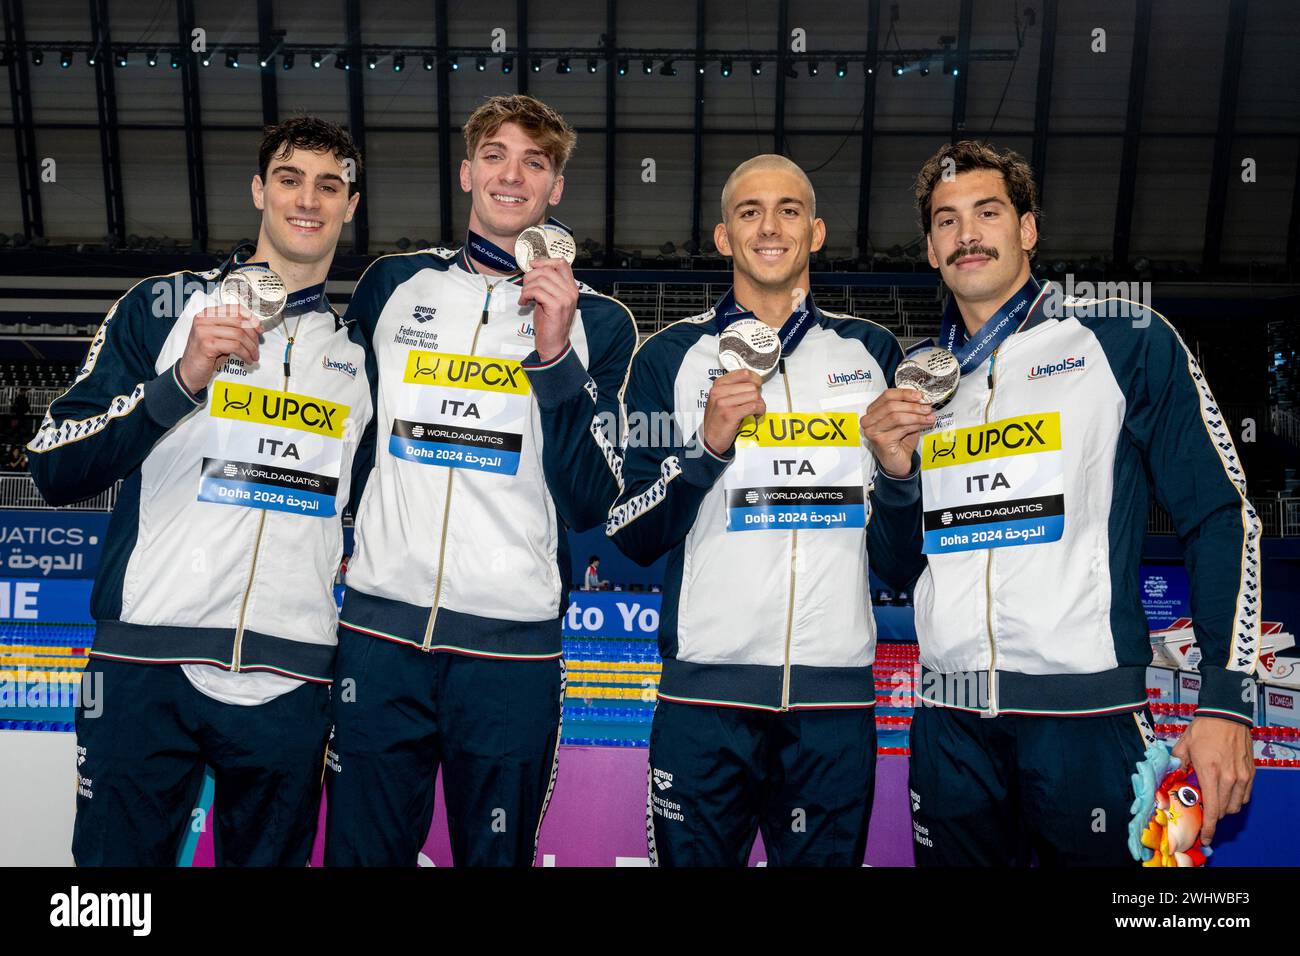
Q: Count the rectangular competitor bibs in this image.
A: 4